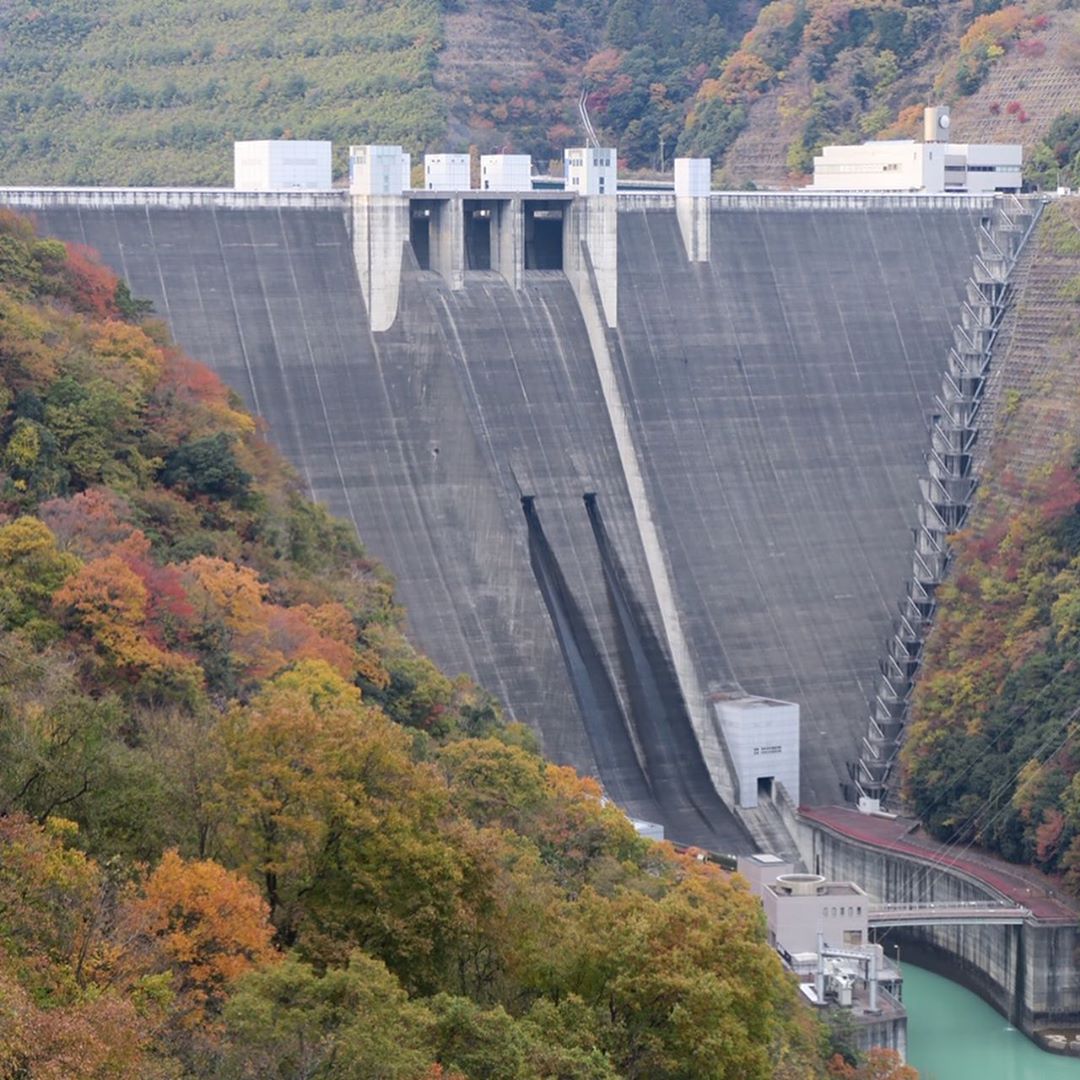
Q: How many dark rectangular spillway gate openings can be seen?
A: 3